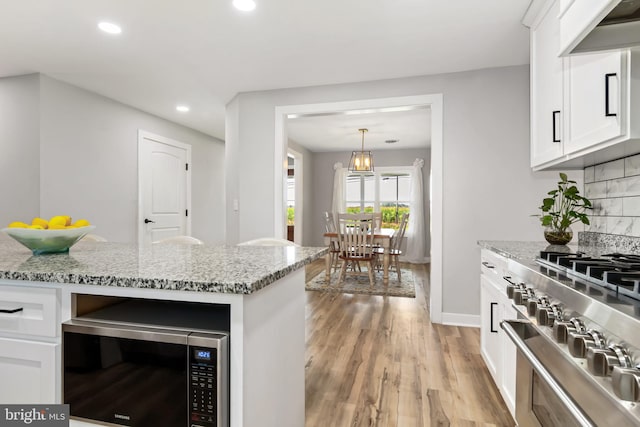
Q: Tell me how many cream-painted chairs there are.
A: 4